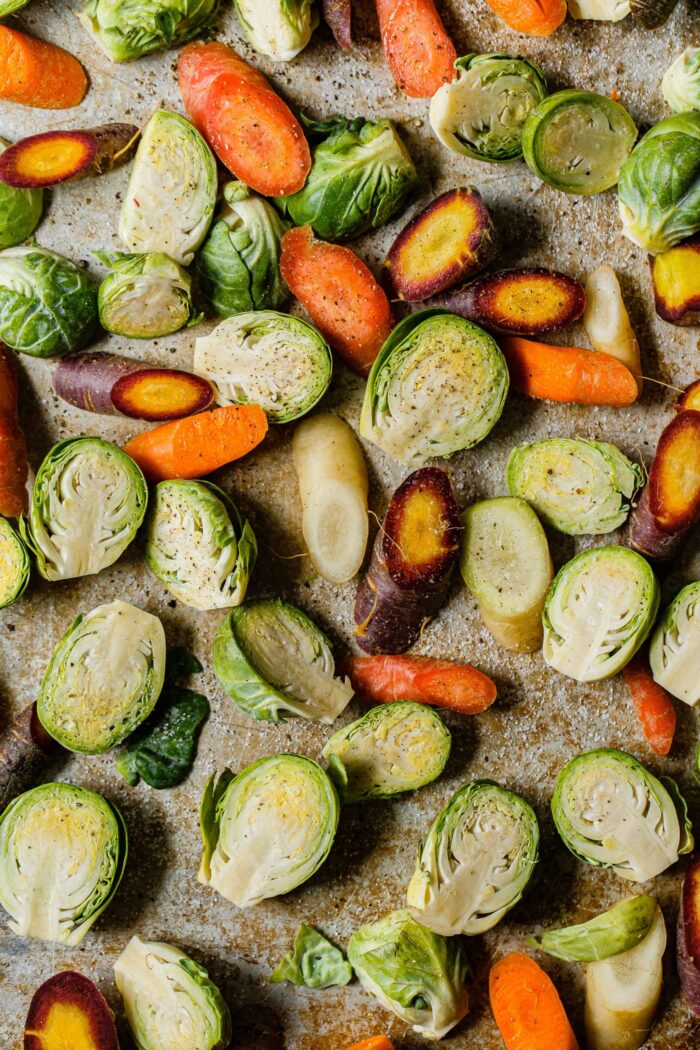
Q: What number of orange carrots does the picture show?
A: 12